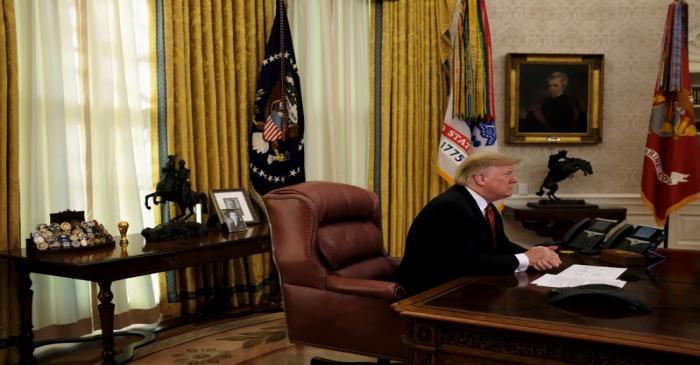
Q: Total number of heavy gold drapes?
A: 3